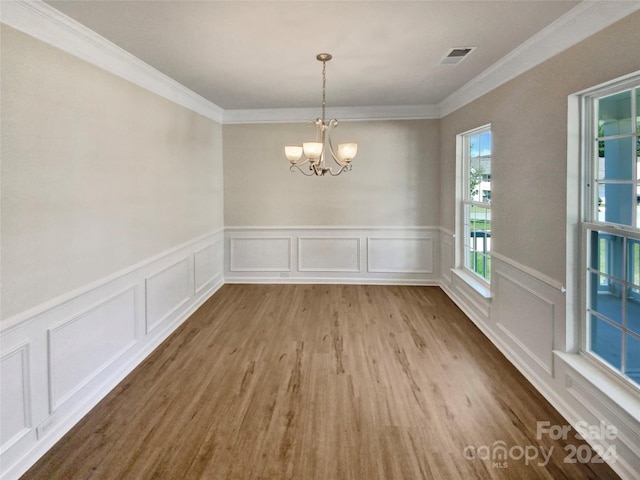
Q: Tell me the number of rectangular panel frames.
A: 11